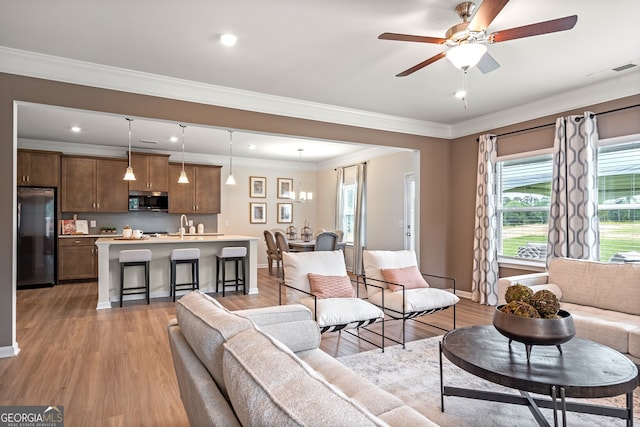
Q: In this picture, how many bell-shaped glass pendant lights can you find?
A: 3